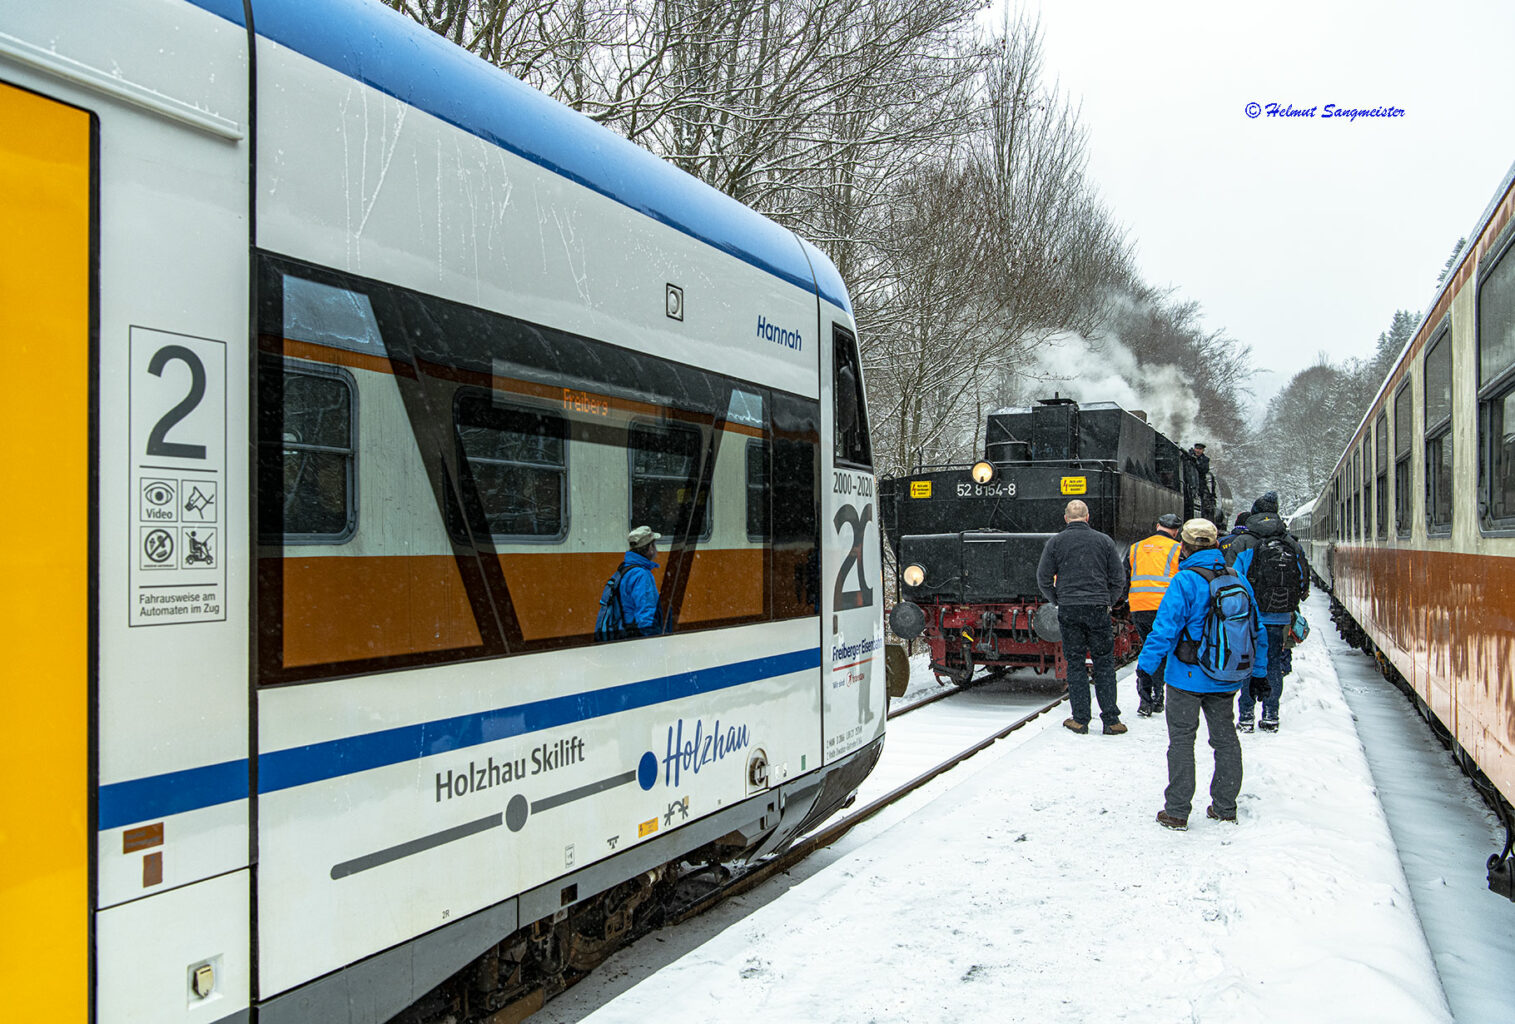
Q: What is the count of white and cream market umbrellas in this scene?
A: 0